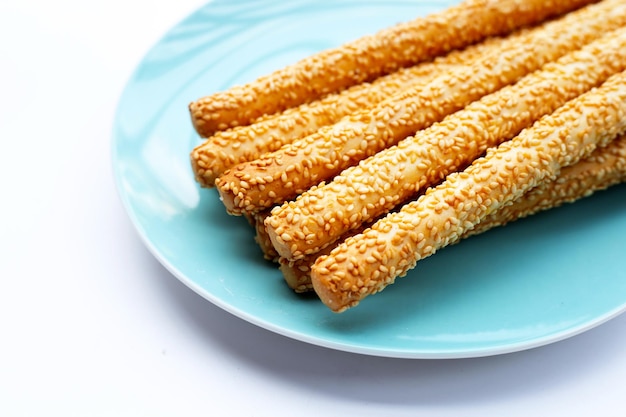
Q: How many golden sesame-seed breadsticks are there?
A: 7